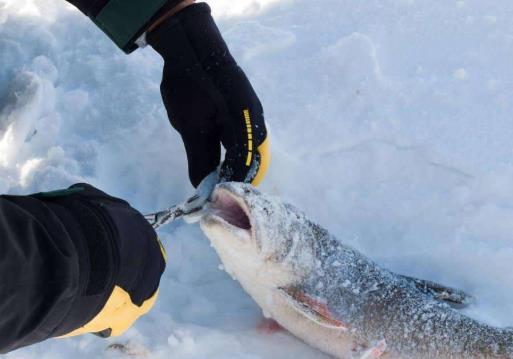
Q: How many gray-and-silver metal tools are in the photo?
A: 1